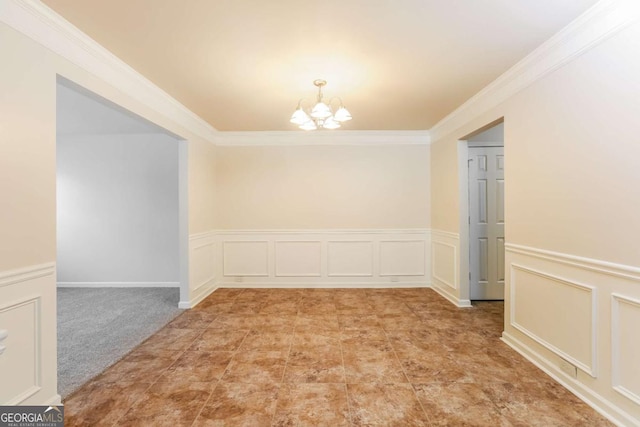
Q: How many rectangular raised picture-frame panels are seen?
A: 9